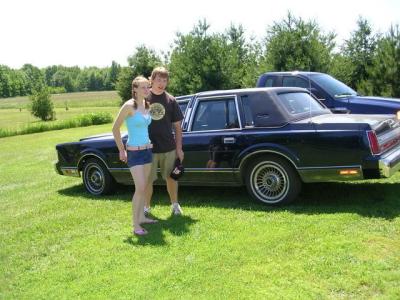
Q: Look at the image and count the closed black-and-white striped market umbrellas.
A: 0